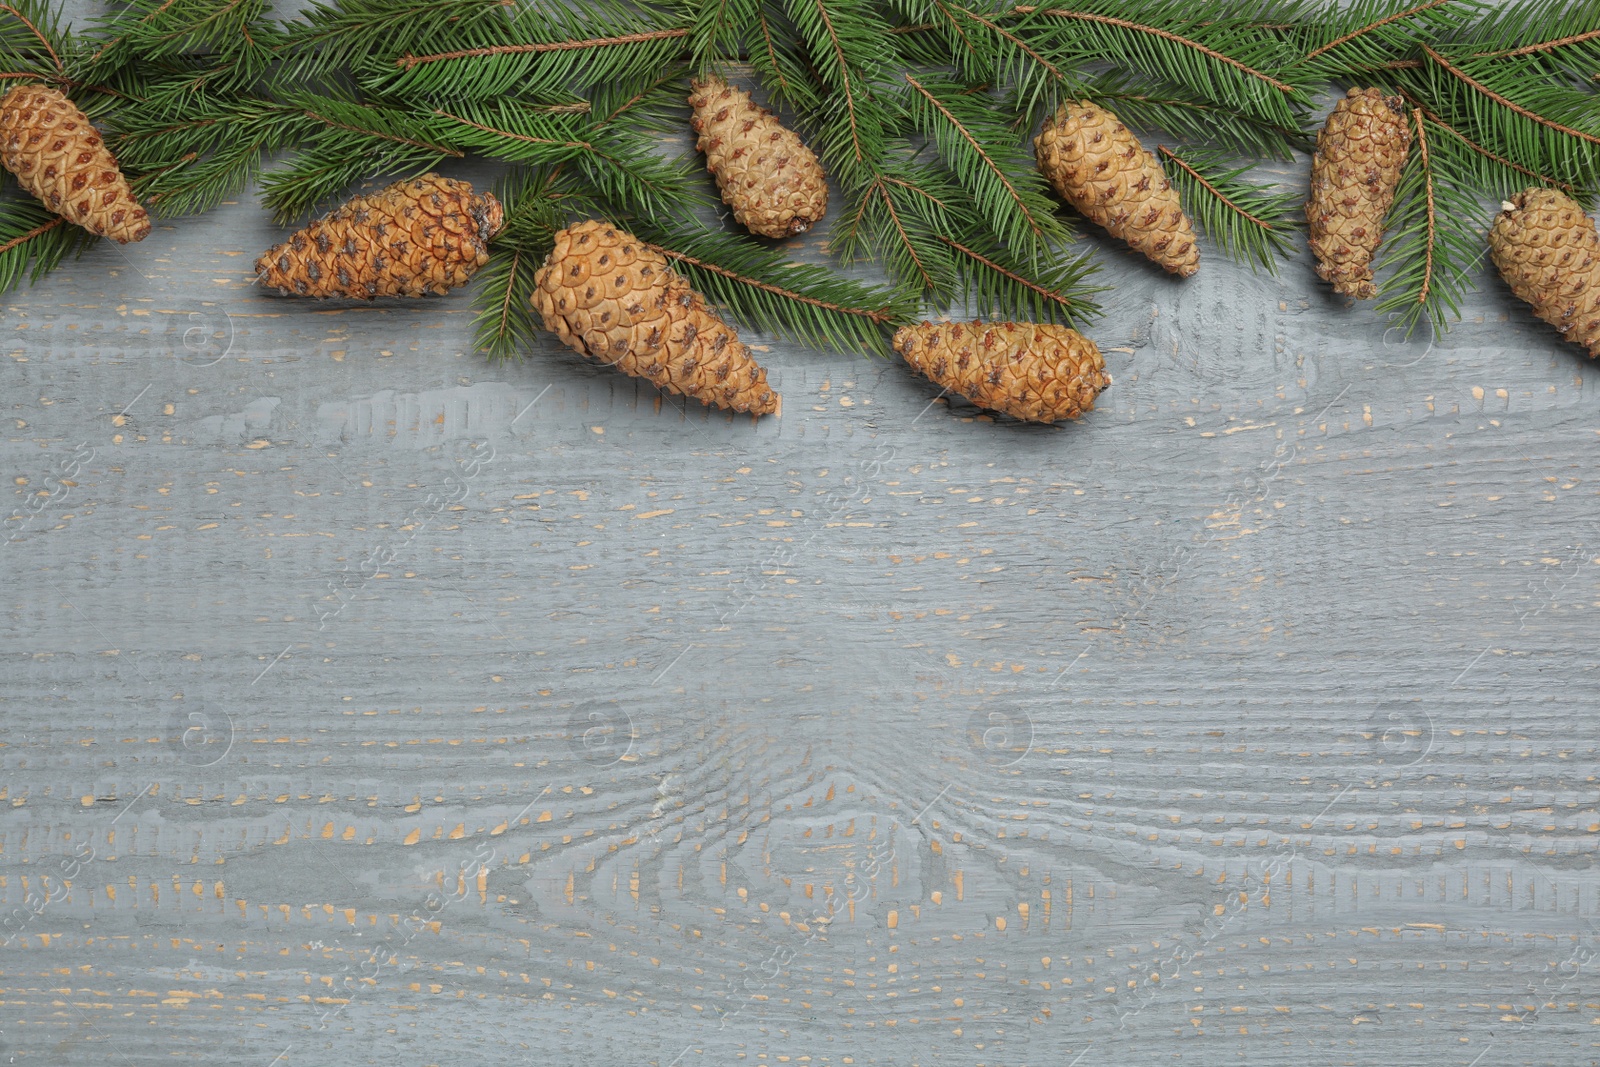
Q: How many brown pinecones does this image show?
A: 8